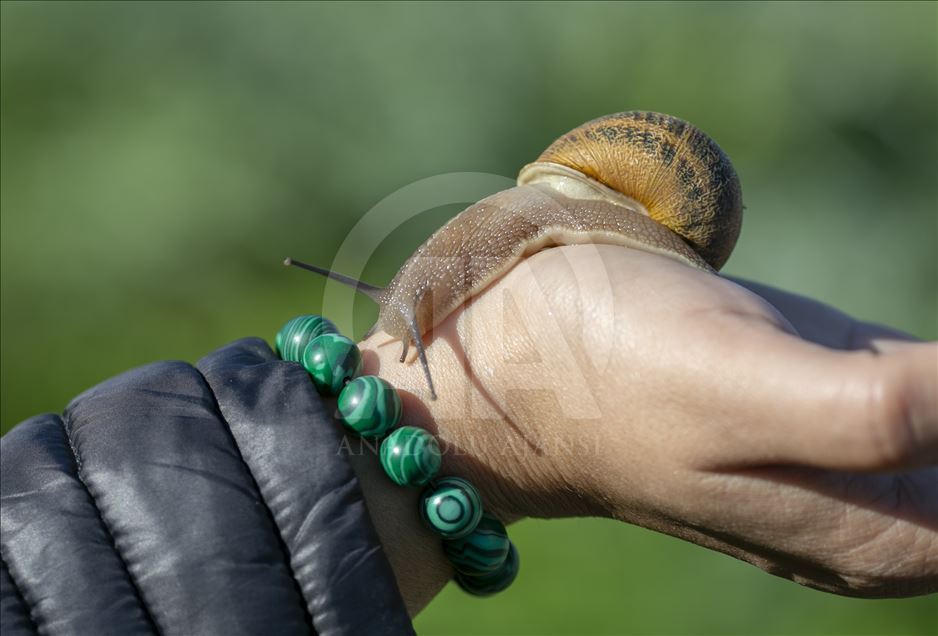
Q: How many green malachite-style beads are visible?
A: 7